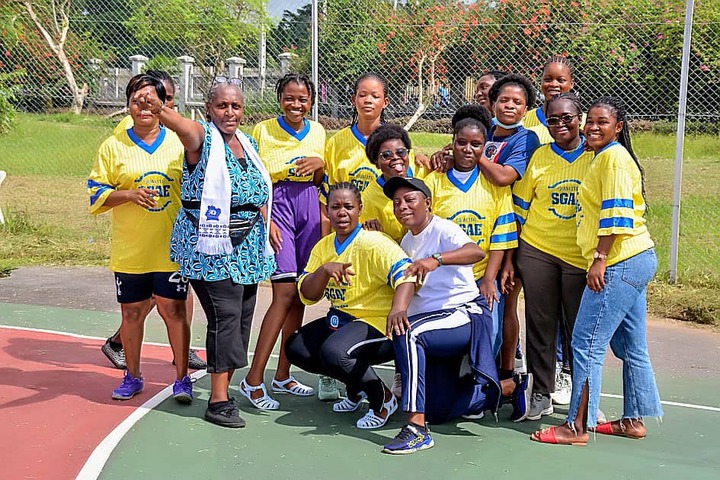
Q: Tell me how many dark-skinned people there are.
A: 14